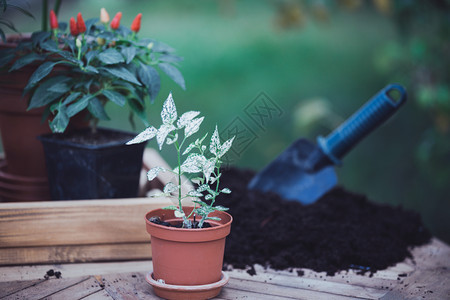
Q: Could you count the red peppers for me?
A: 5